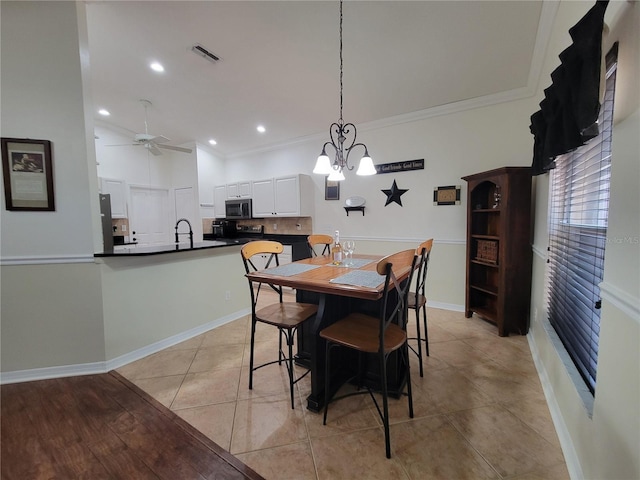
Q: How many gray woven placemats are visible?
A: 3